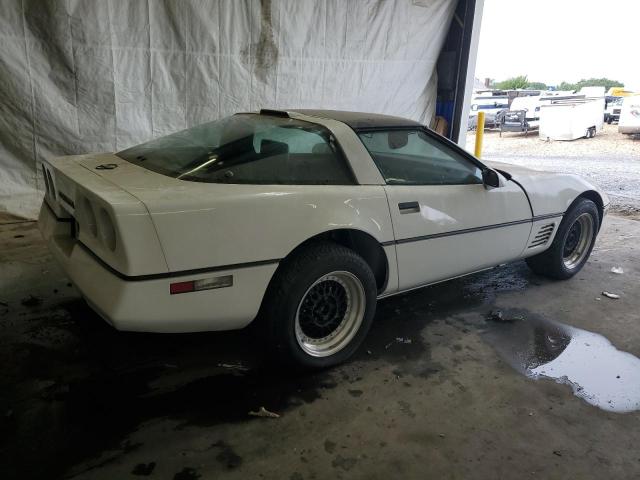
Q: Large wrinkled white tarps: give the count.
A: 1